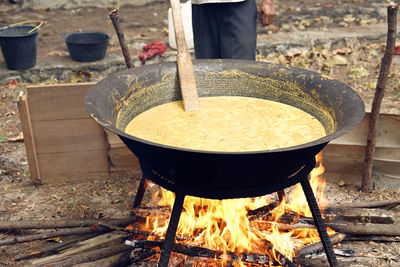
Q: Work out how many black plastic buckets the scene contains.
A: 2